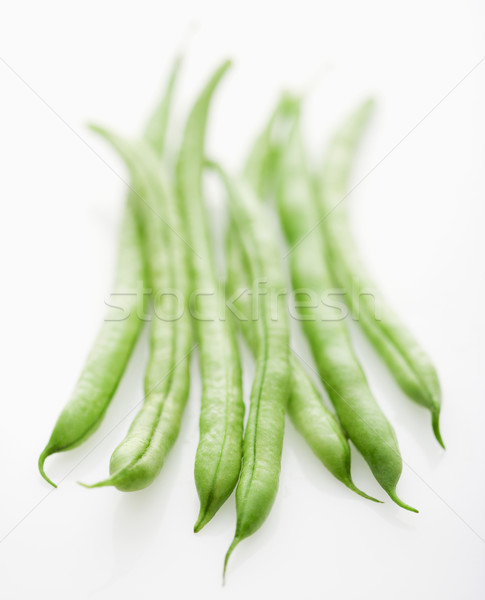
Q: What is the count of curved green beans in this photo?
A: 7